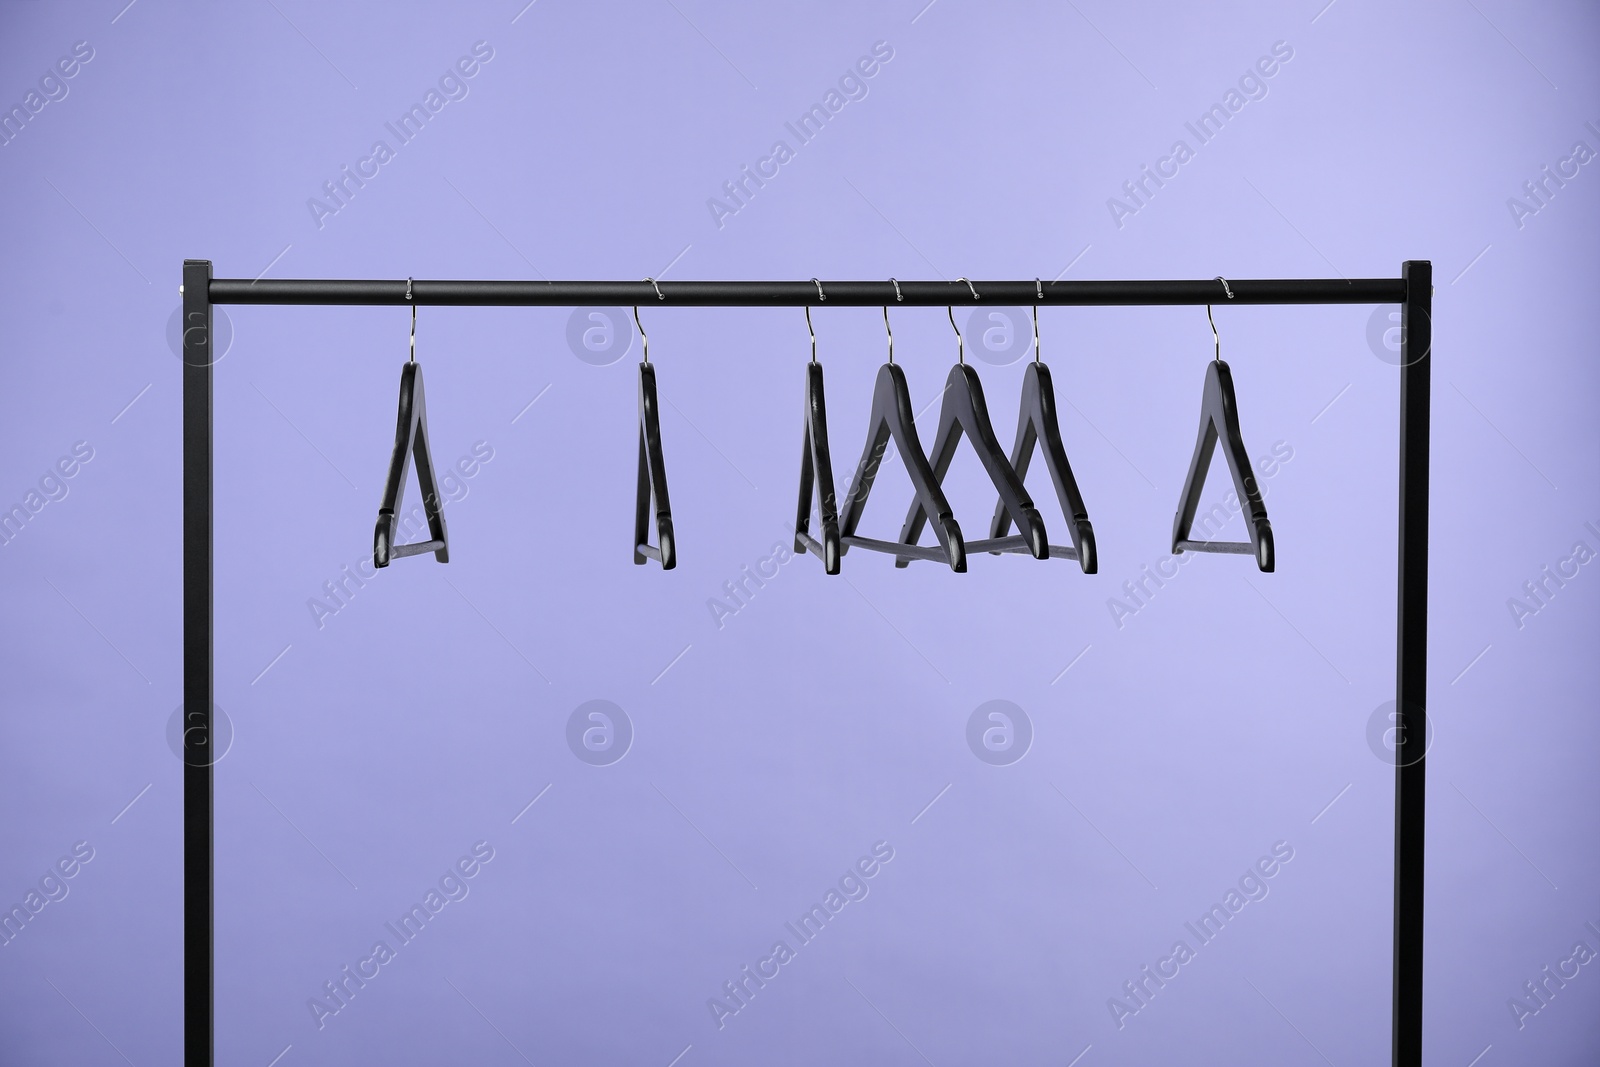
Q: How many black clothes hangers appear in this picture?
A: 7